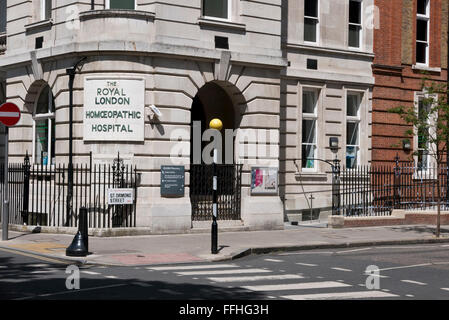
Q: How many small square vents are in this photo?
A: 3